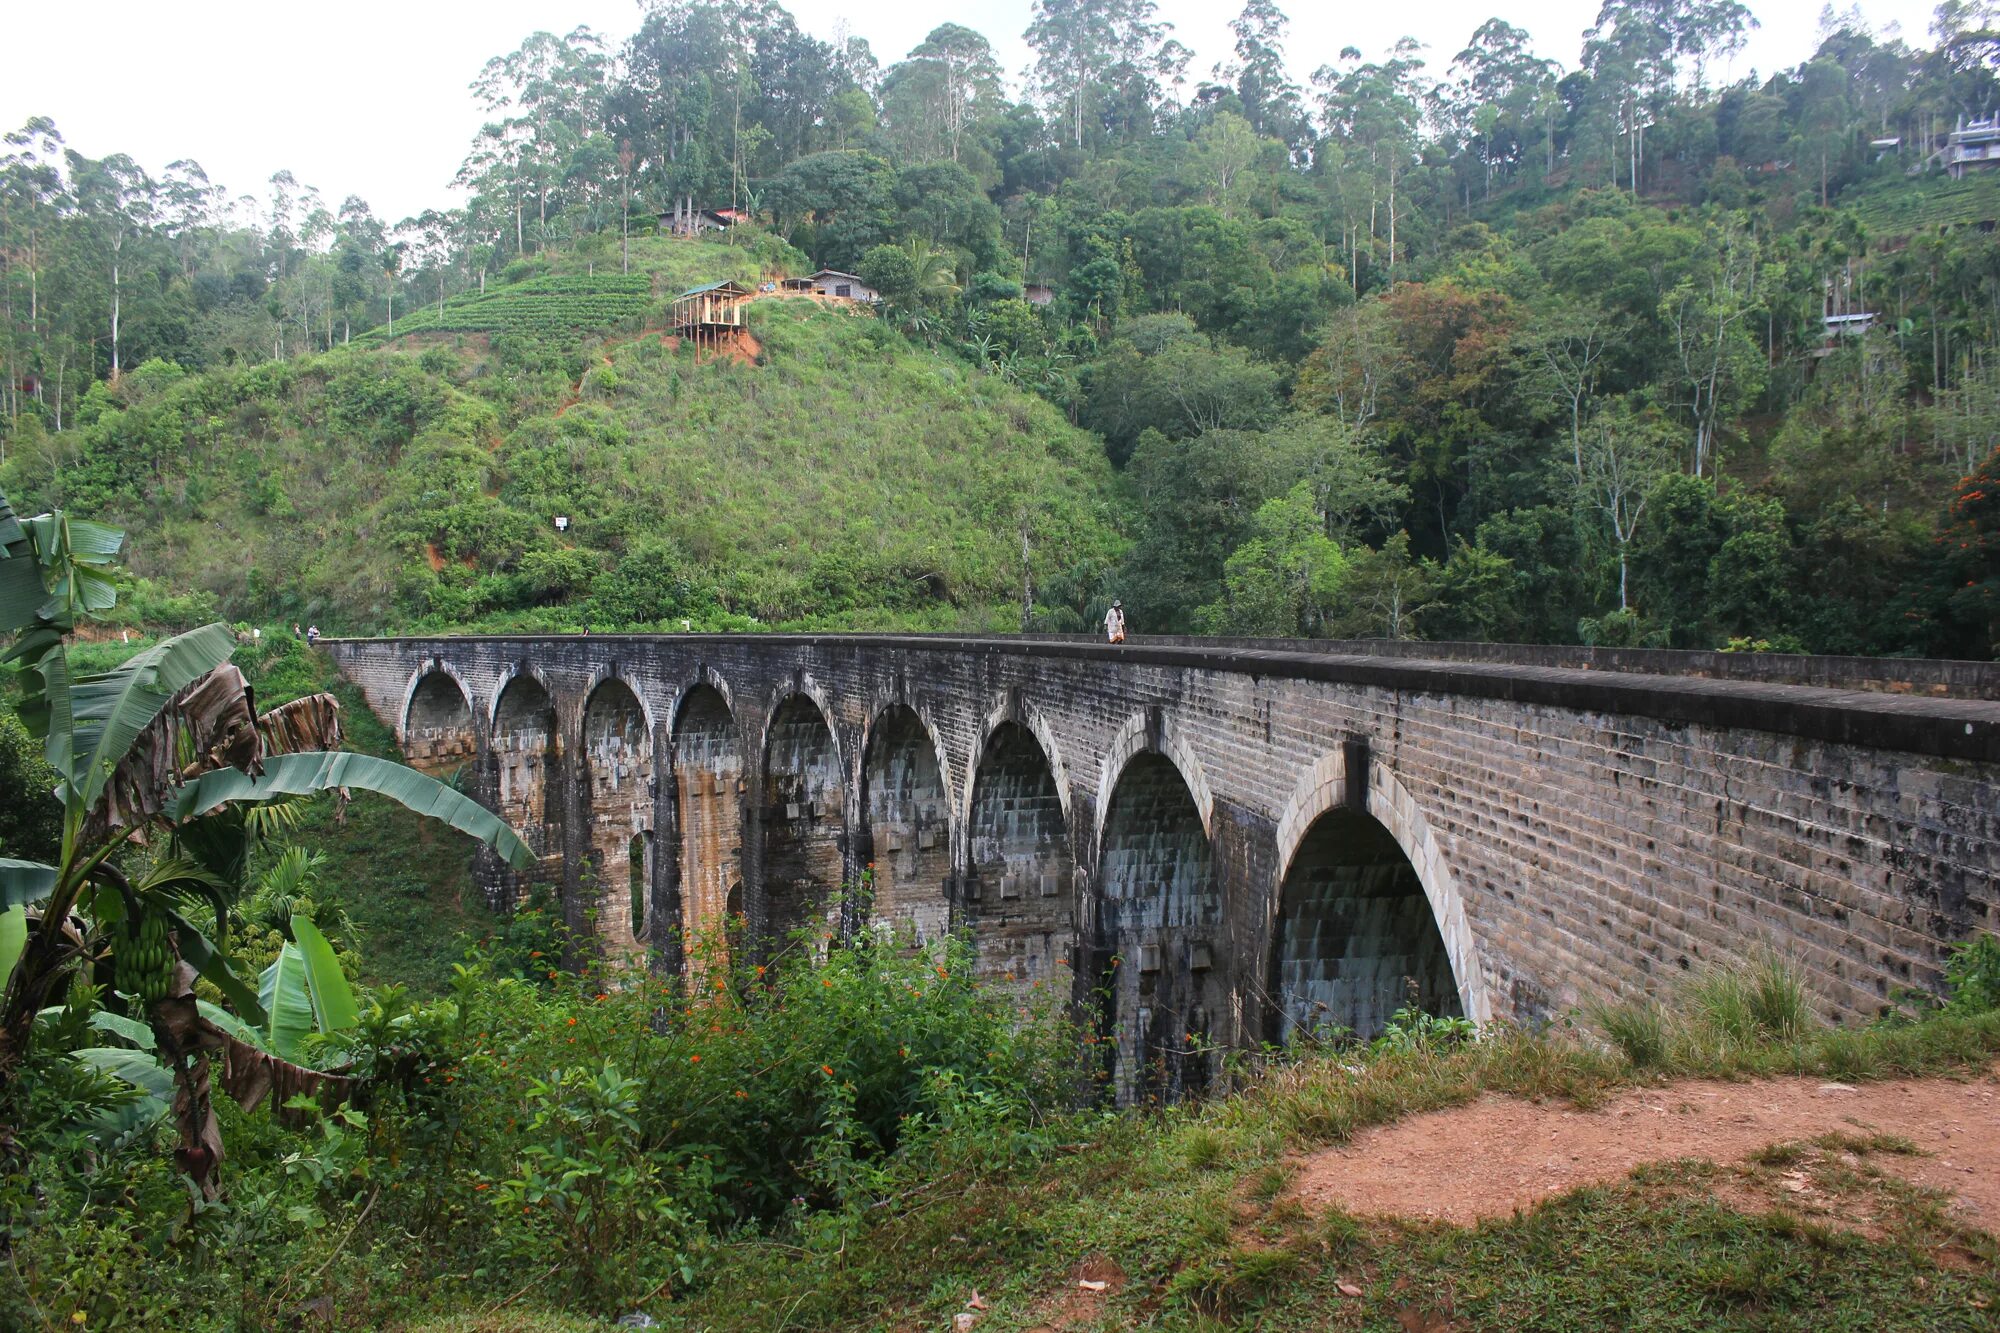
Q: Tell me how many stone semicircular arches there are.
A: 9